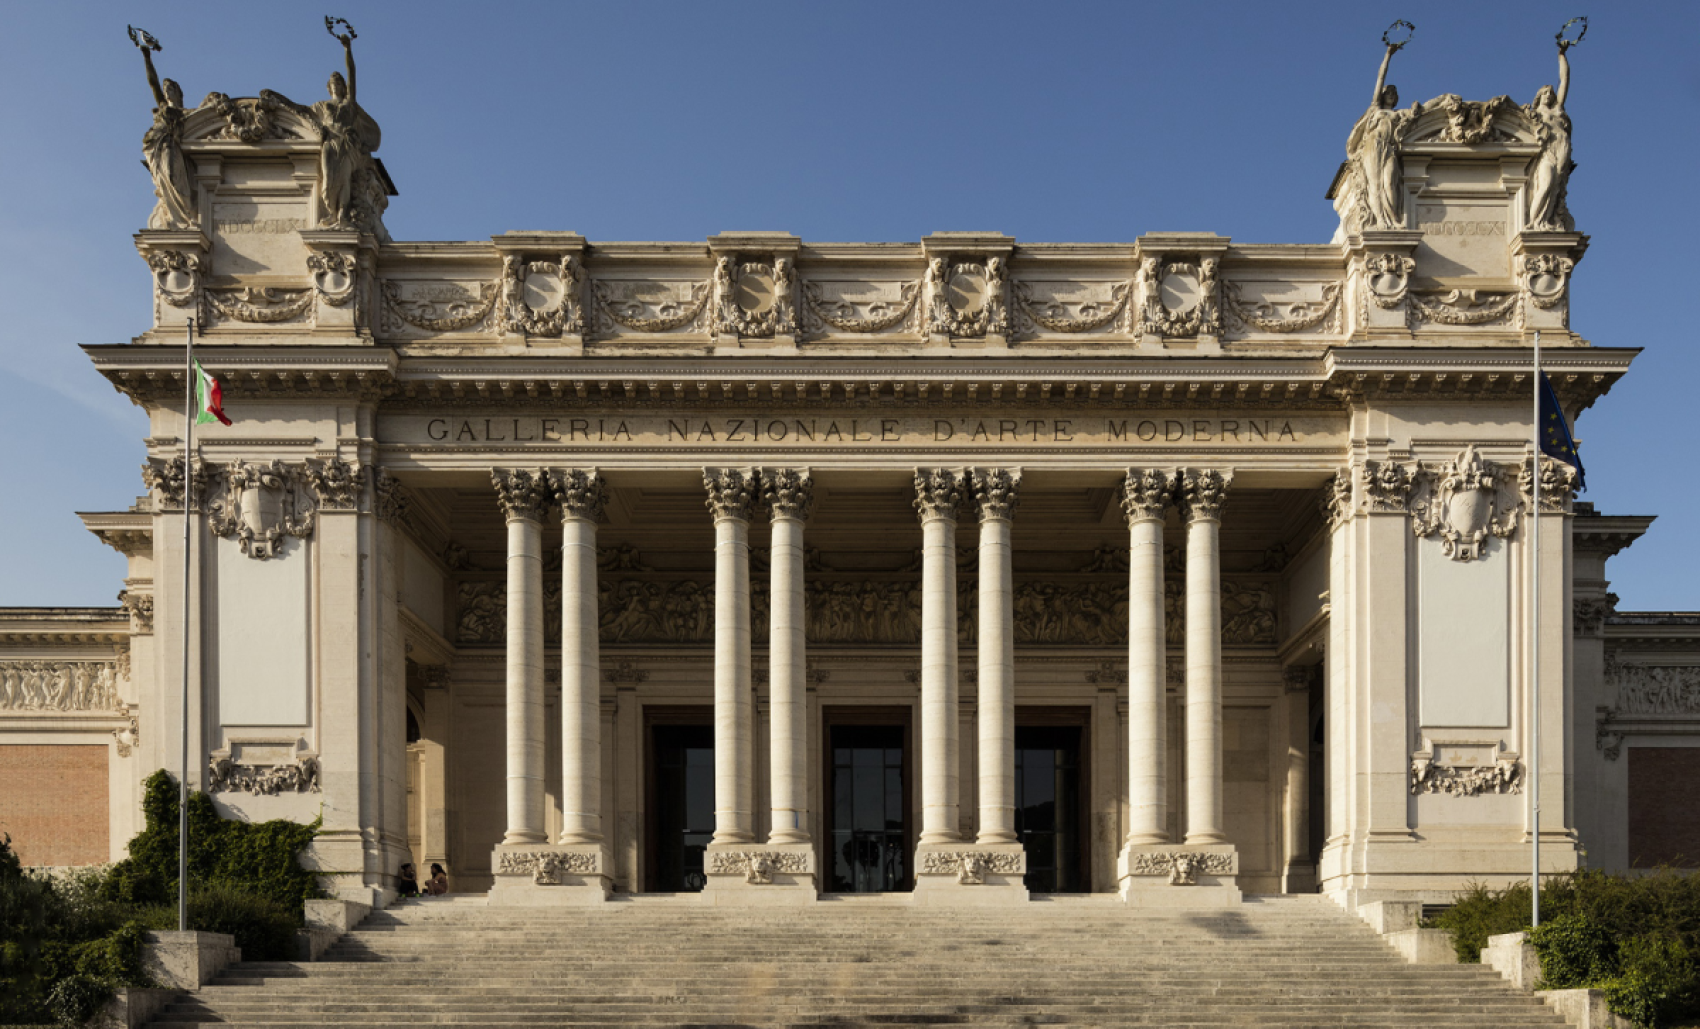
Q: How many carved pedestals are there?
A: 4